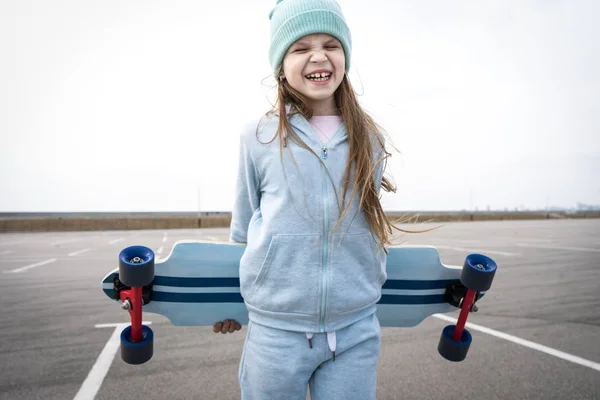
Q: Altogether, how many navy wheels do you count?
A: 4